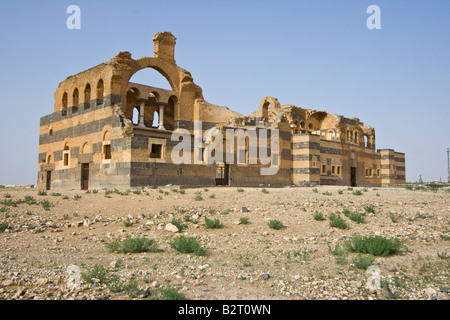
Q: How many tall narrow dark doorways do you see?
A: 4